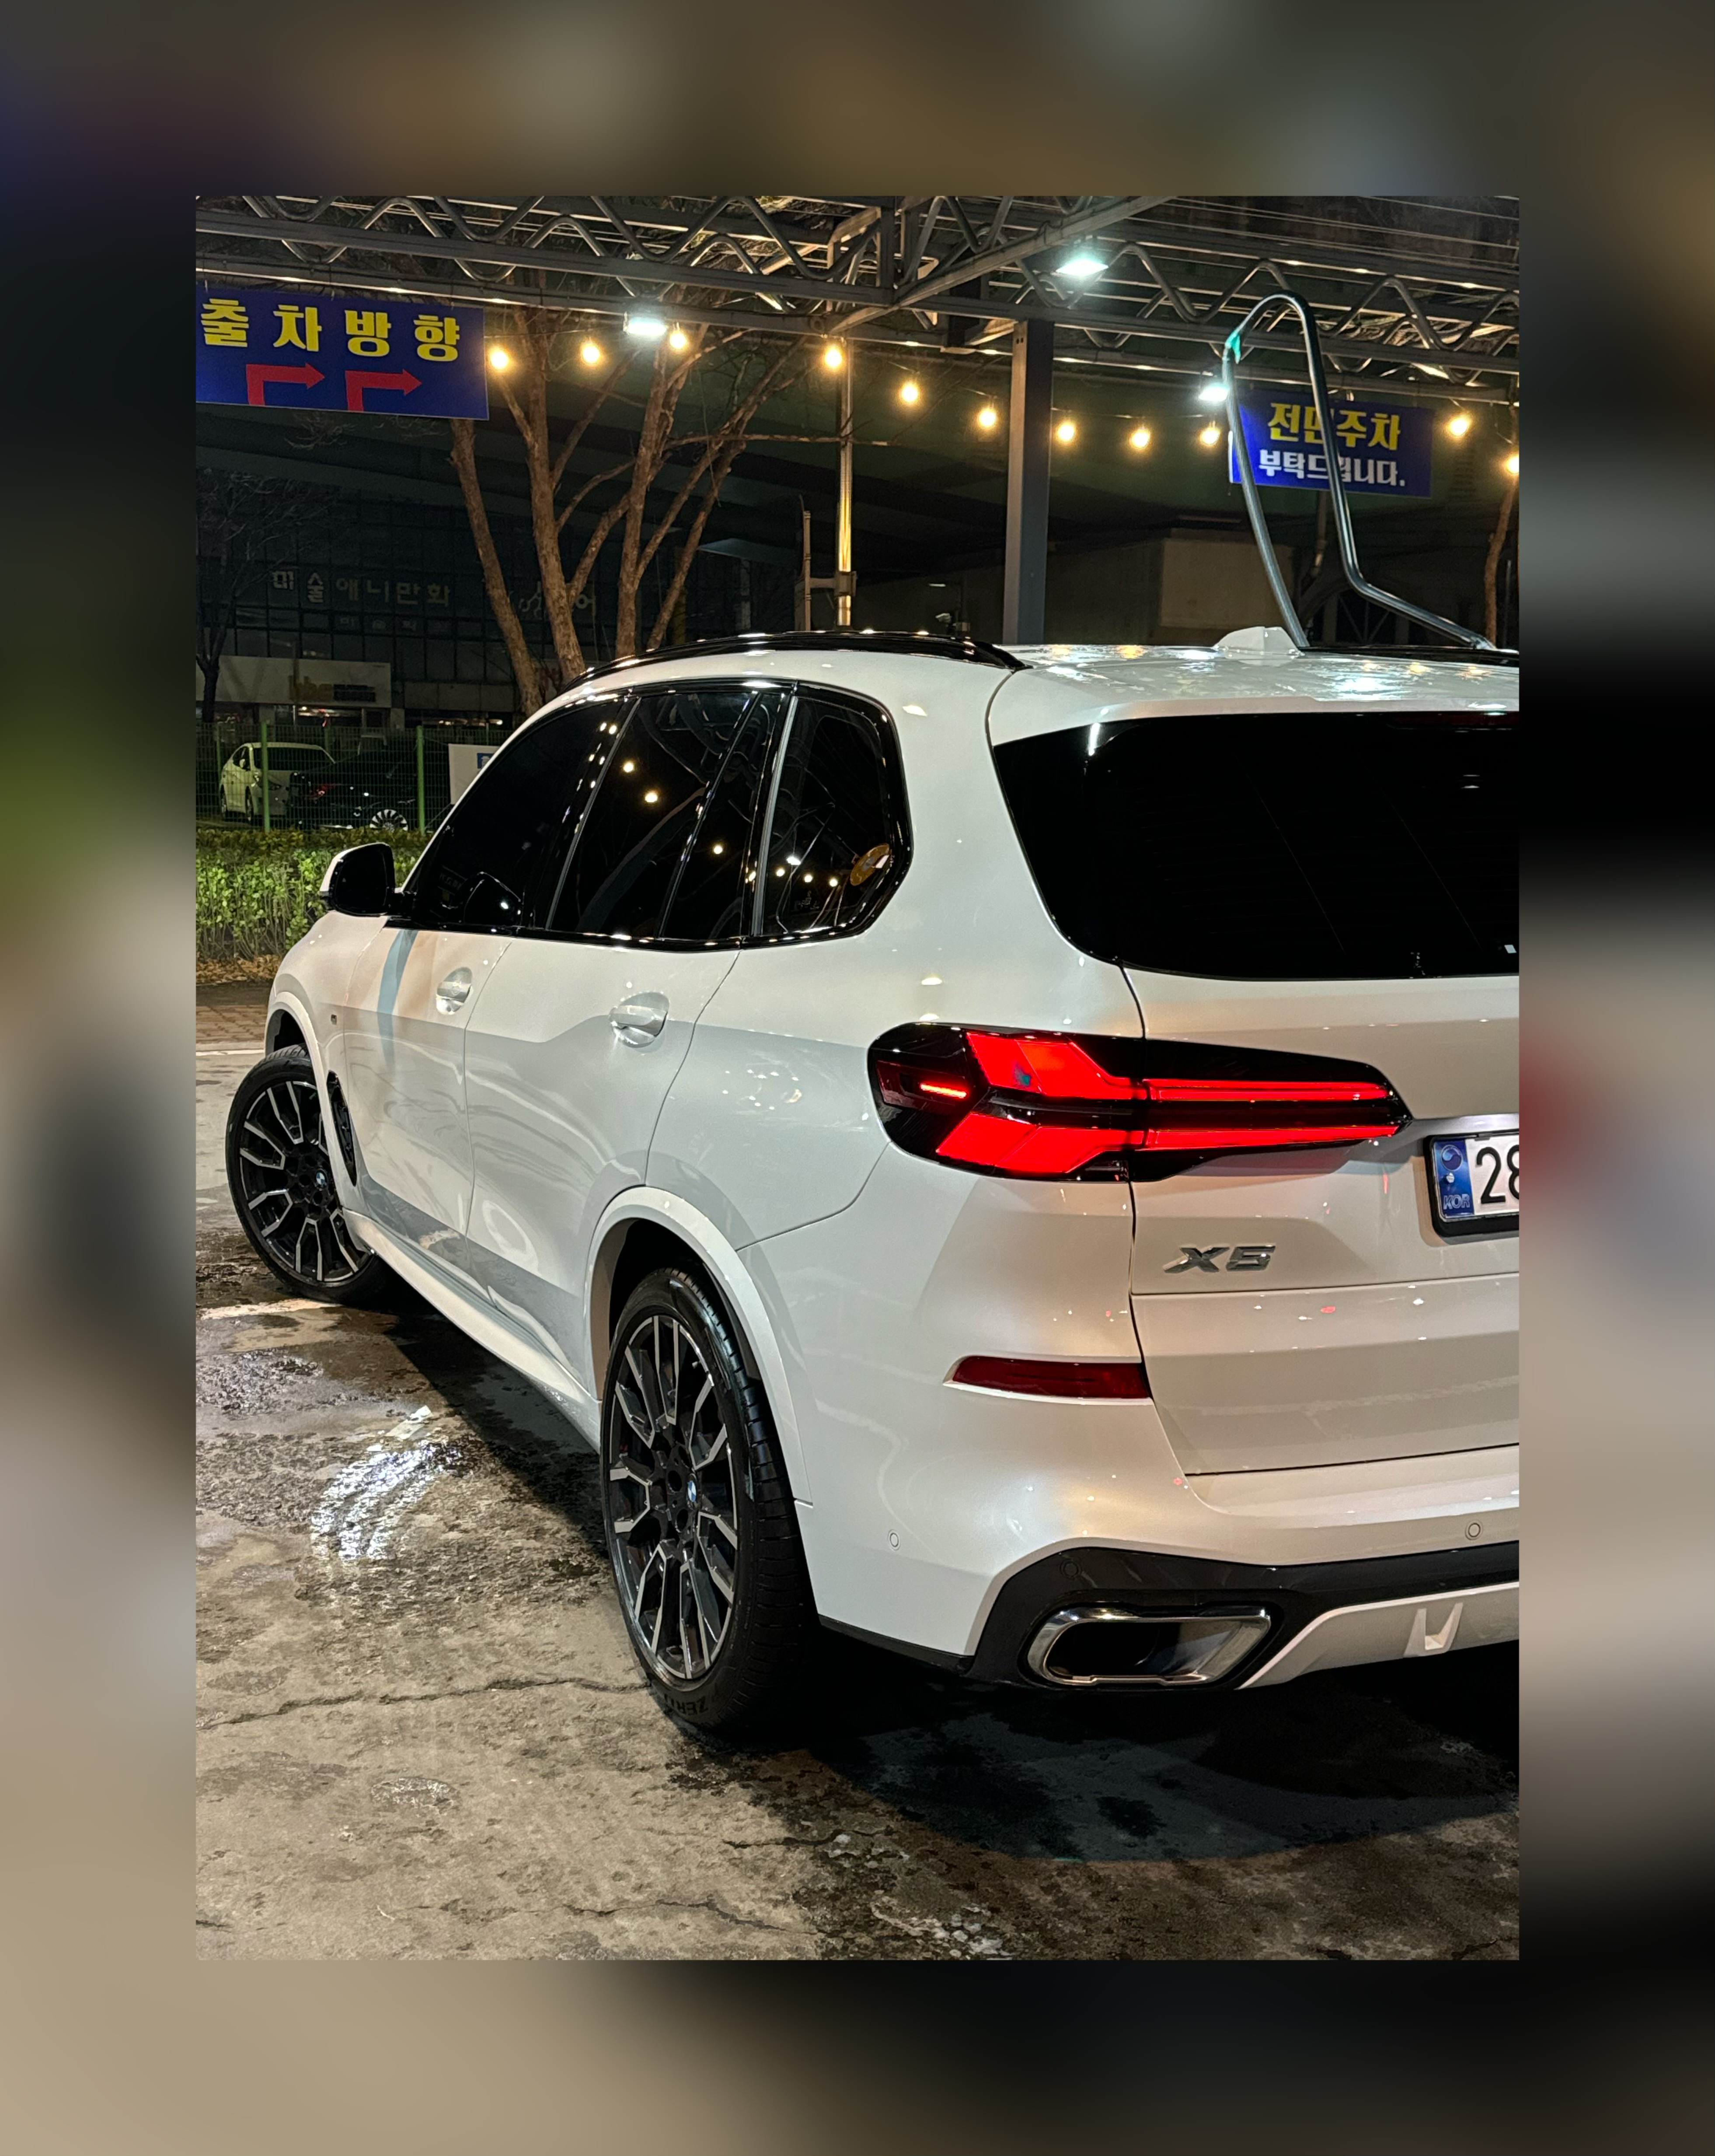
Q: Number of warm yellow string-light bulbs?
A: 11